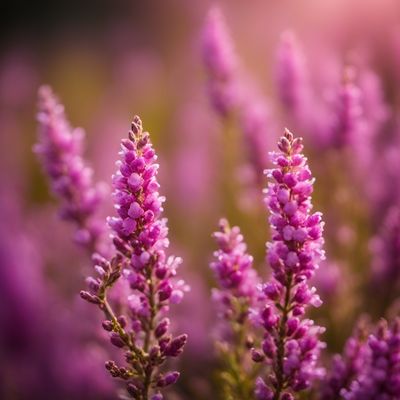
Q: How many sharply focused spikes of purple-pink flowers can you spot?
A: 2